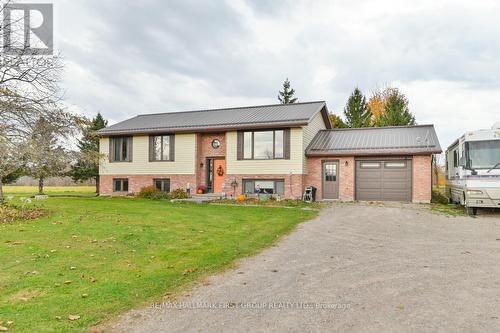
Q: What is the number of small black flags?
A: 0